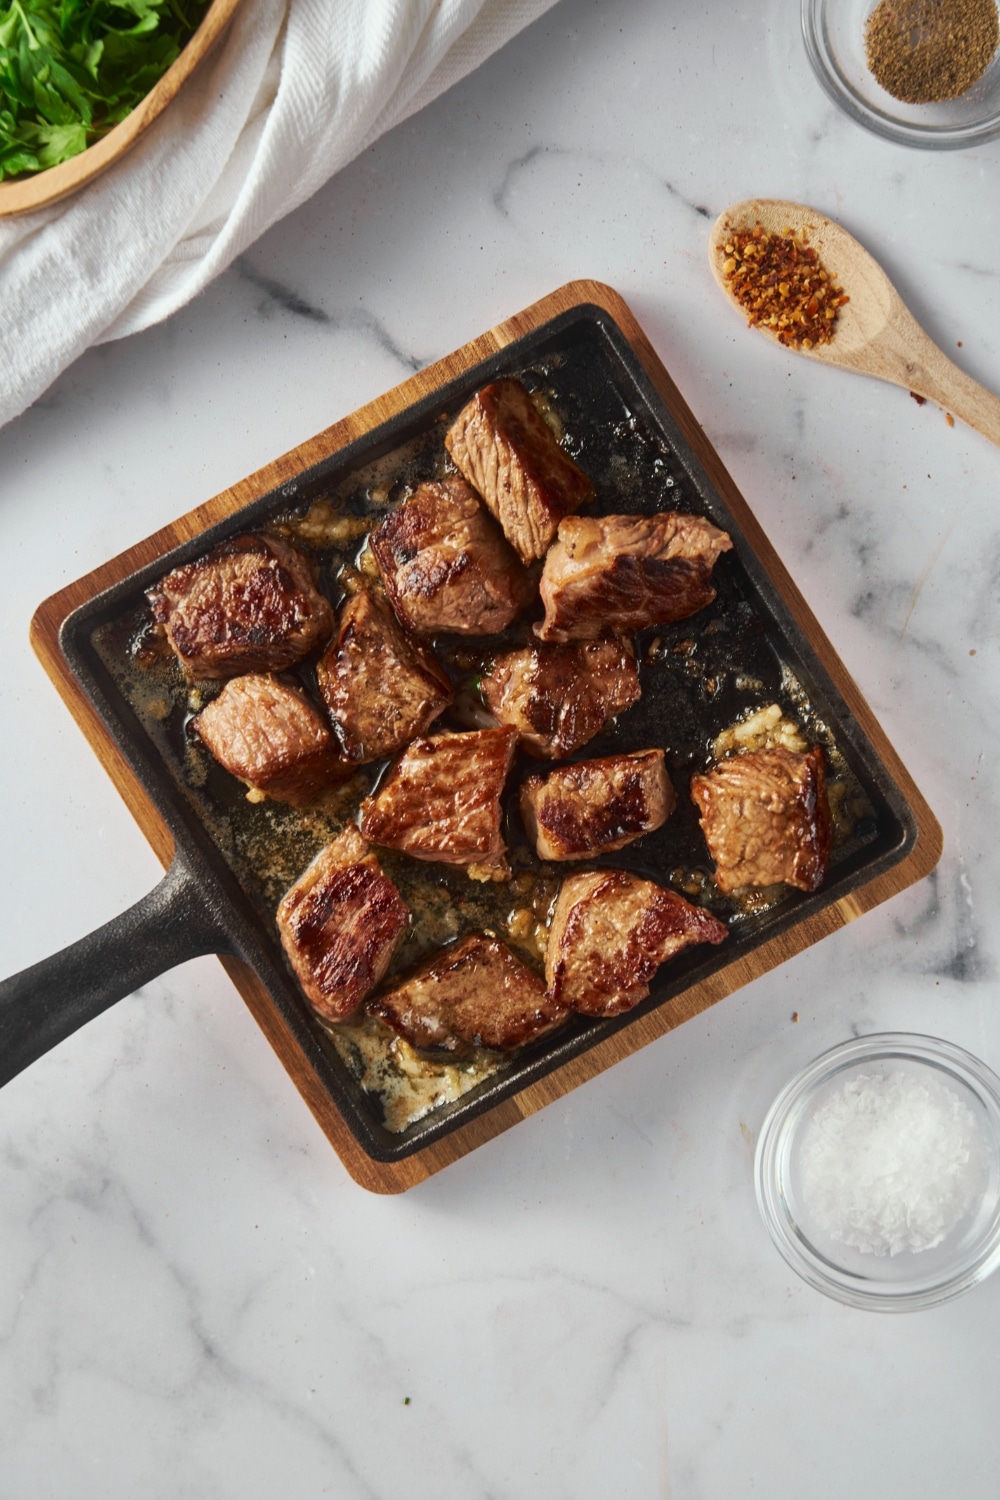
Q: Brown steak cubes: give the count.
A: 13